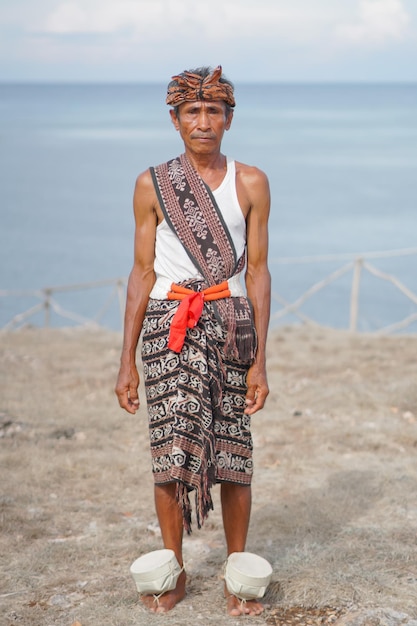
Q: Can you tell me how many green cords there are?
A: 0